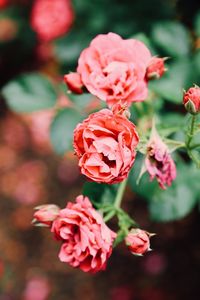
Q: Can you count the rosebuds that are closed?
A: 5